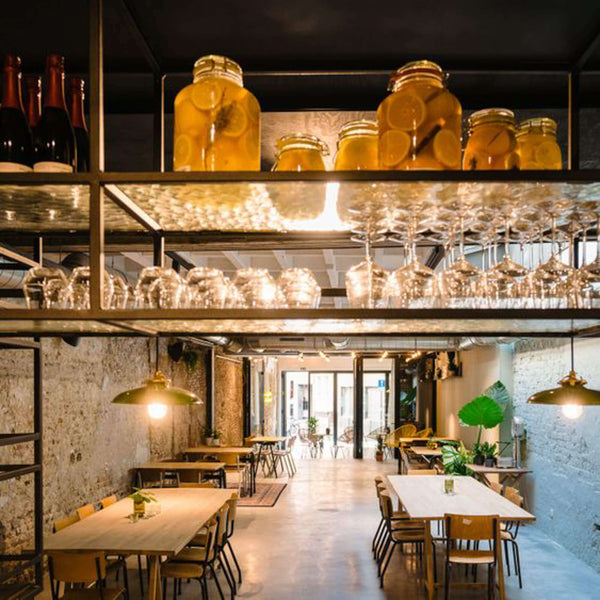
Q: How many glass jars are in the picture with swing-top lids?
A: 6